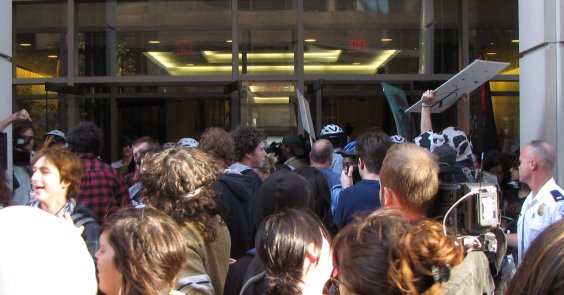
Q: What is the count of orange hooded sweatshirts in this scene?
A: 0